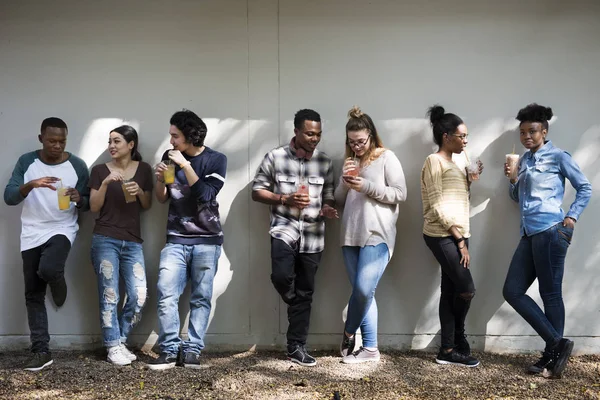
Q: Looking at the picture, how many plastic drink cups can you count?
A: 7